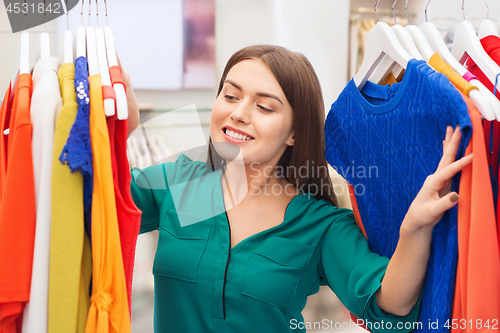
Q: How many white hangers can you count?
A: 13